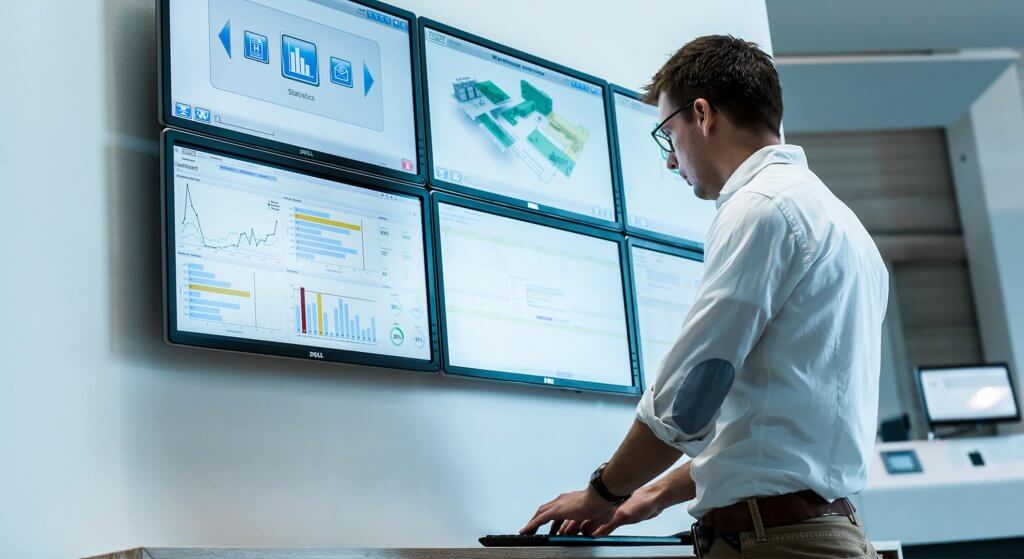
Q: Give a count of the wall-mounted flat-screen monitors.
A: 6